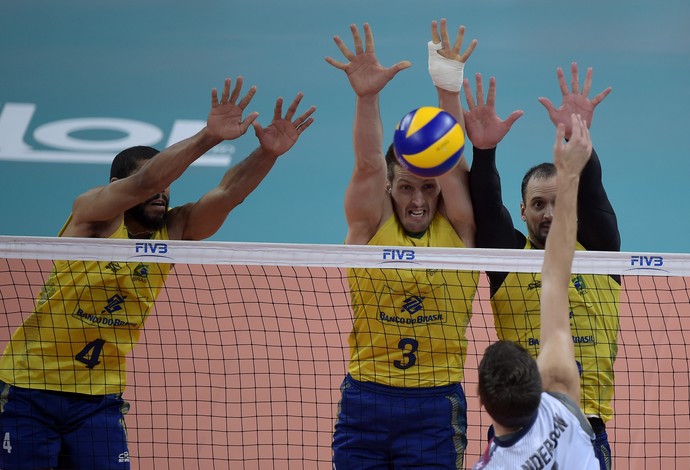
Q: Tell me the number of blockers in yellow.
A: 3